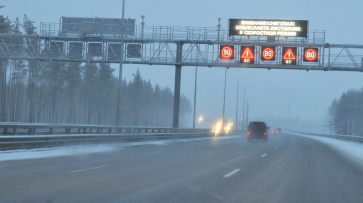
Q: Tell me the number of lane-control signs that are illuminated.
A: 5